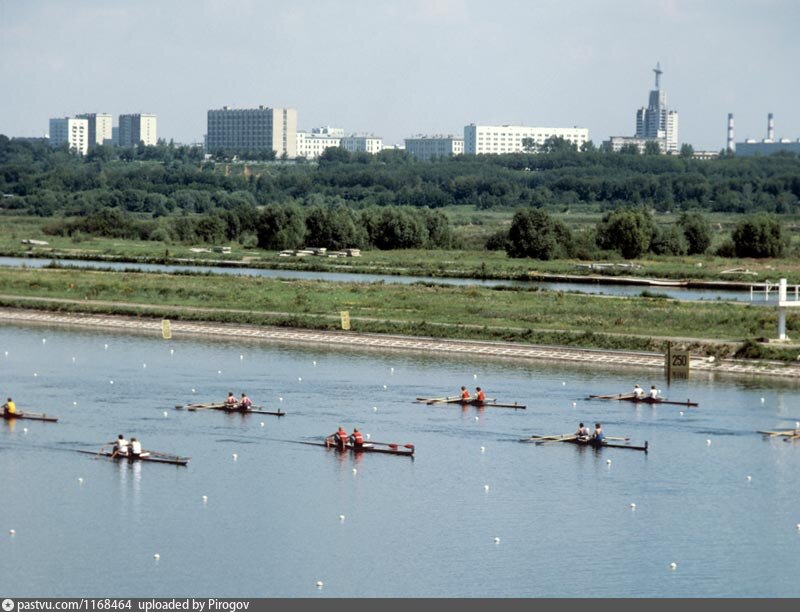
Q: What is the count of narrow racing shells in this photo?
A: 8